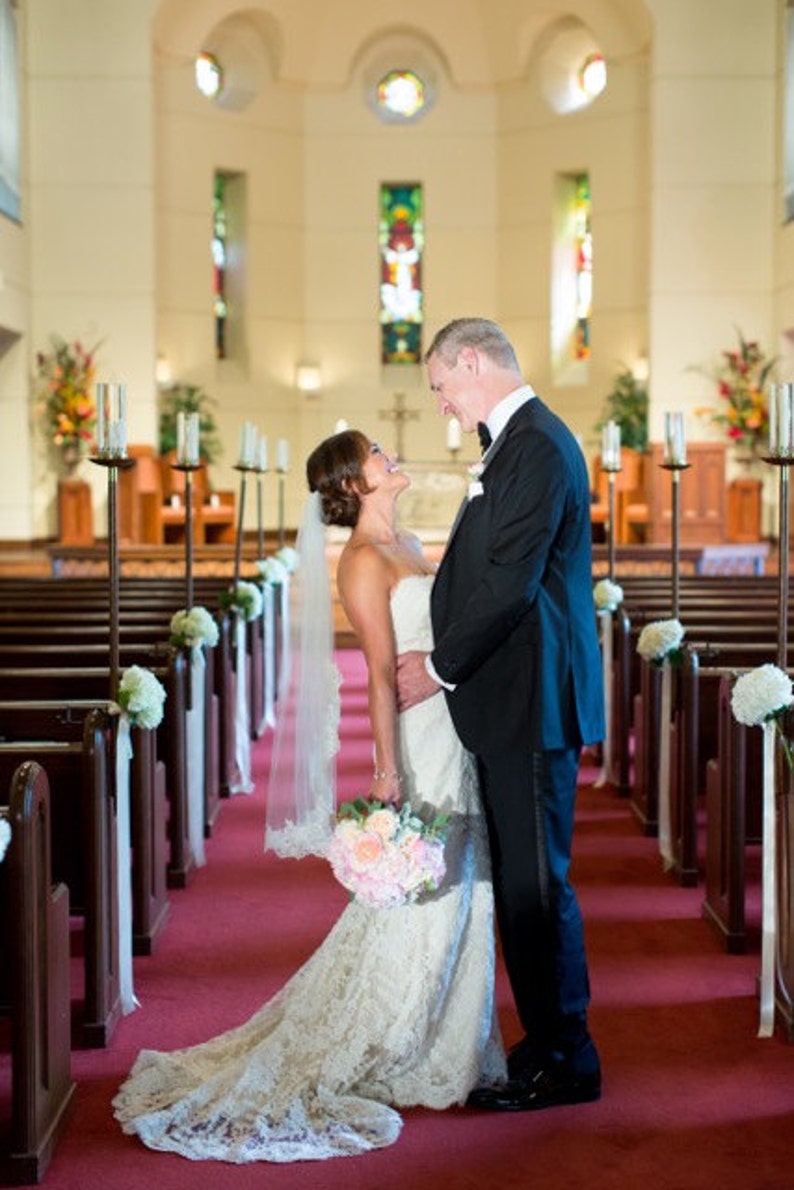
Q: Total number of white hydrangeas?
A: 9